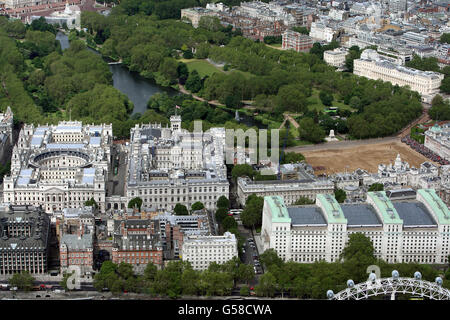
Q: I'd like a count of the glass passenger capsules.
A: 6